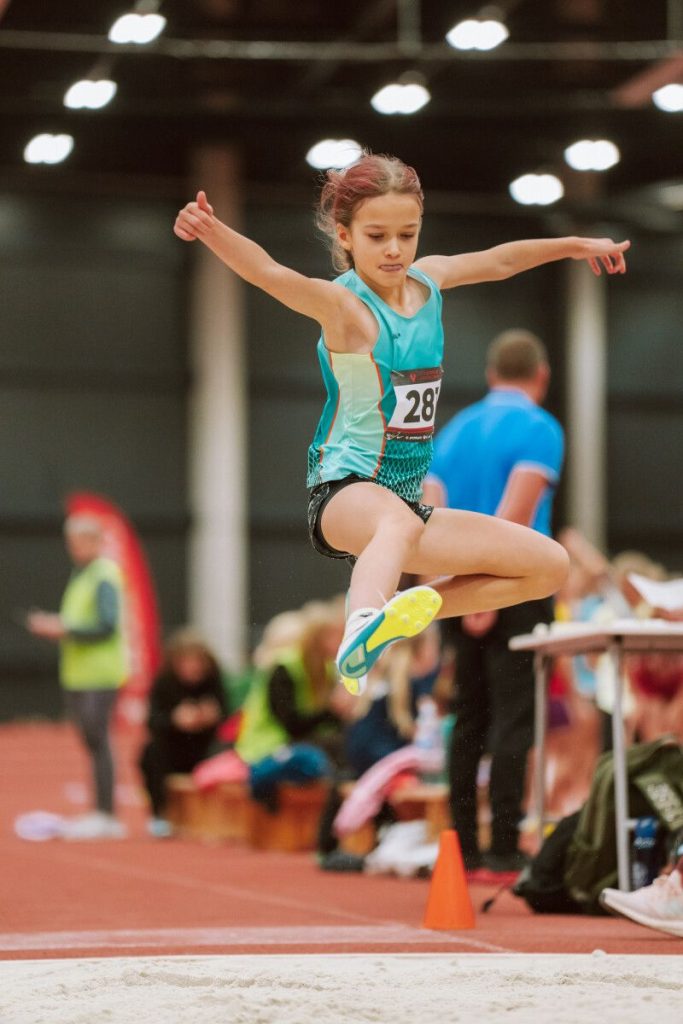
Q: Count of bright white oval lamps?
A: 9